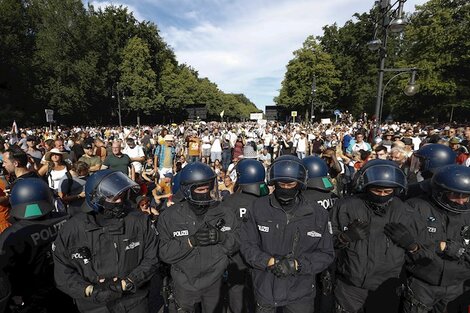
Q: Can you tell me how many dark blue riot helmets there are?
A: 10